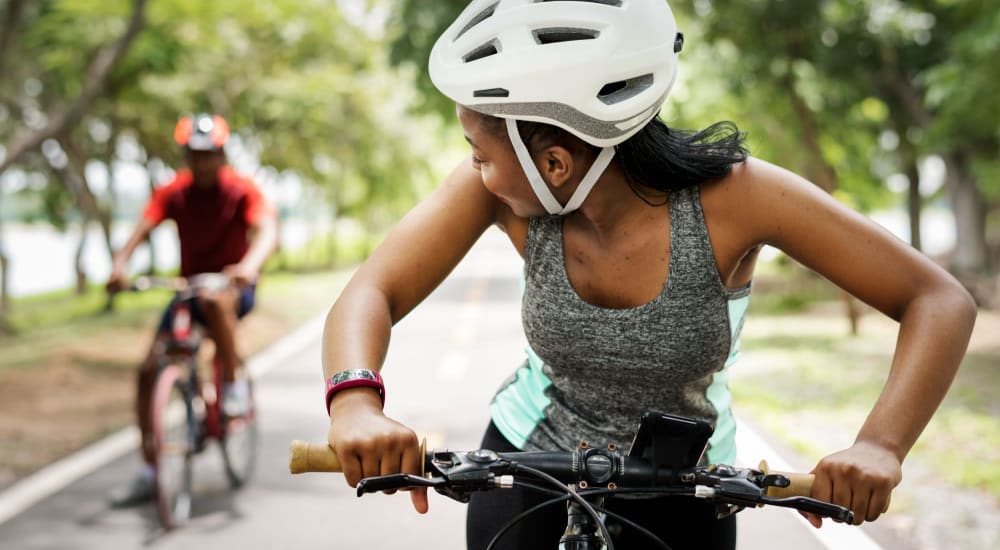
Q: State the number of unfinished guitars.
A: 0